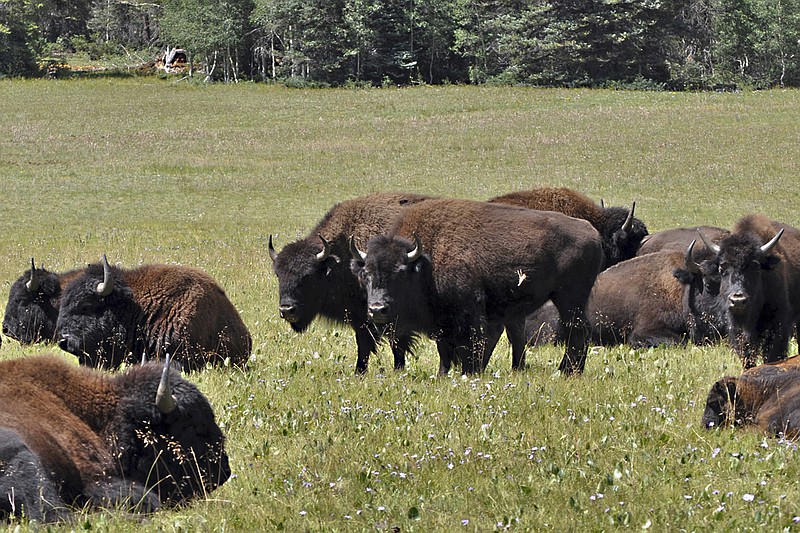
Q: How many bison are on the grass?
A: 10